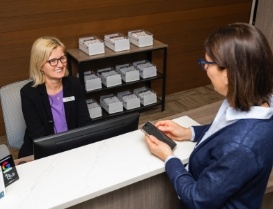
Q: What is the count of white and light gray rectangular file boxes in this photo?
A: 11